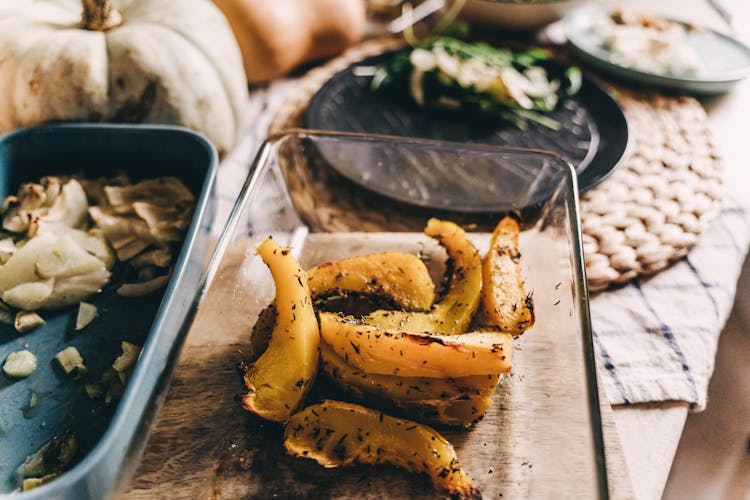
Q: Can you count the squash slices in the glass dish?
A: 7